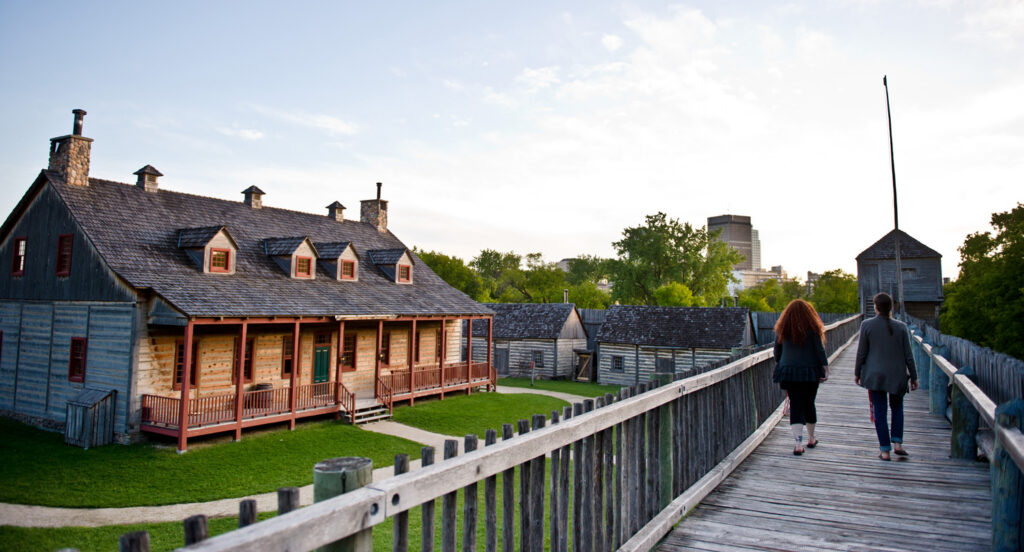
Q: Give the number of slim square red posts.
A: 9